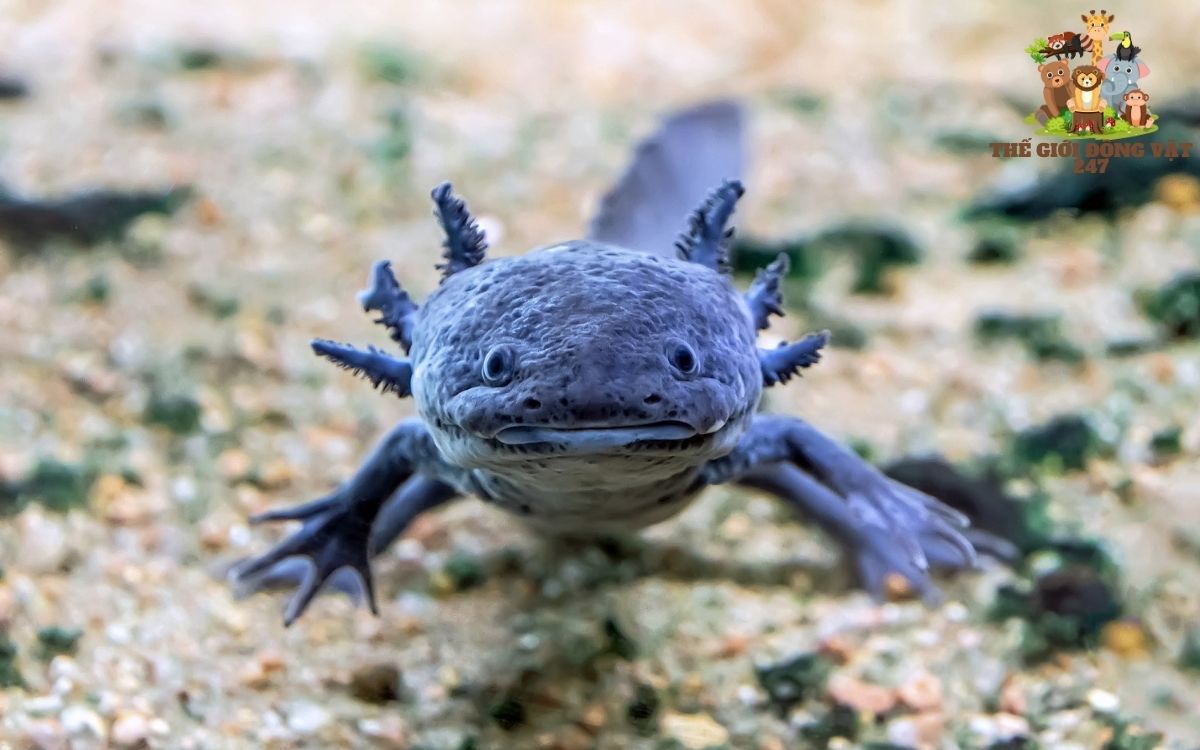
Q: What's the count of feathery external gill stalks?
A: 6